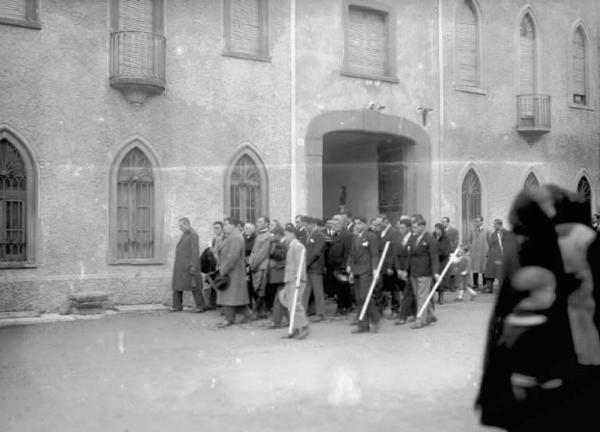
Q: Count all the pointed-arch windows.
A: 9